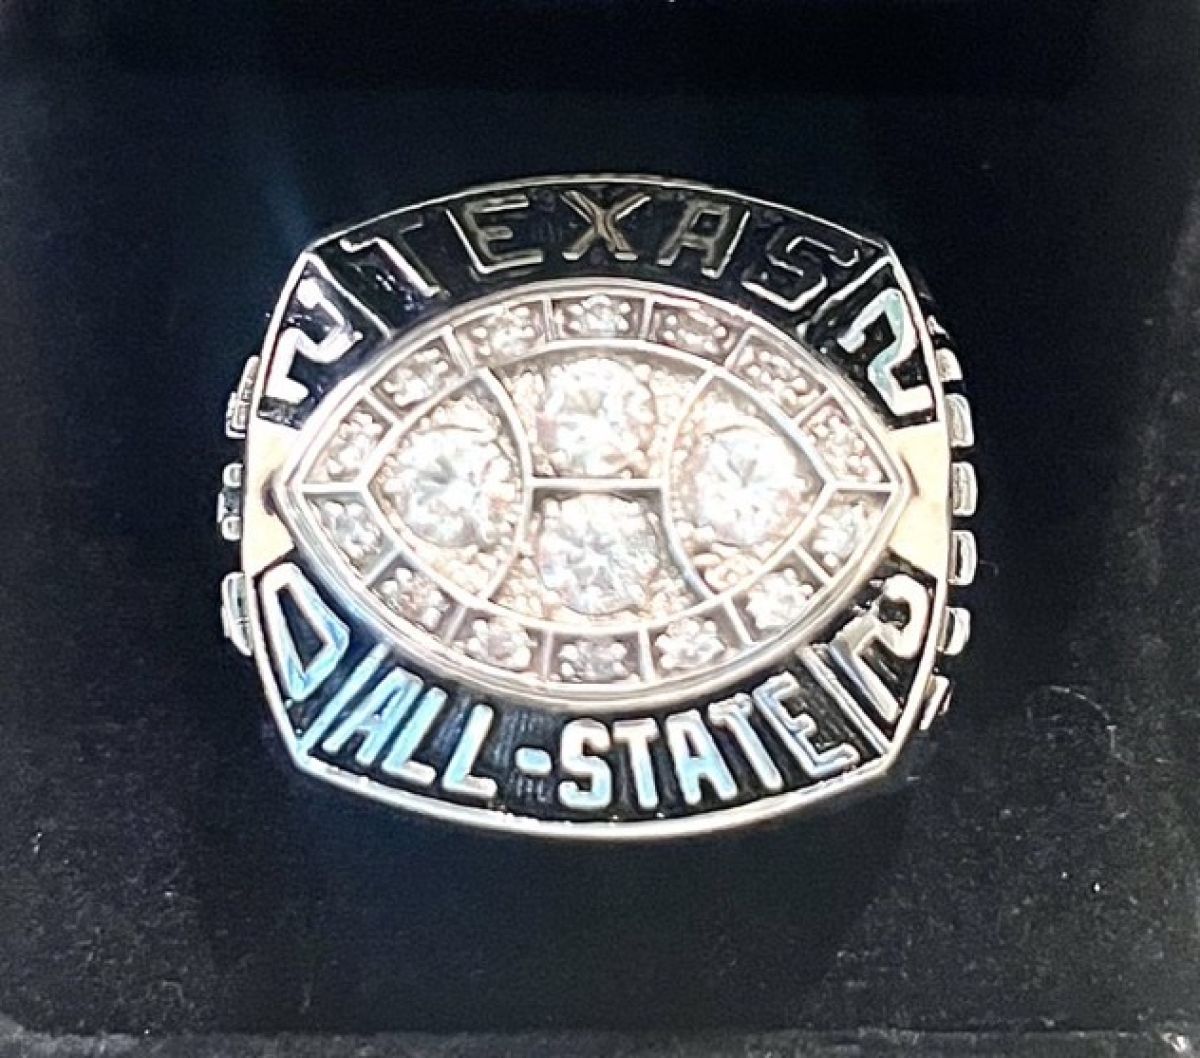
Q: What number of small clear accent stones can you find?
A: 14